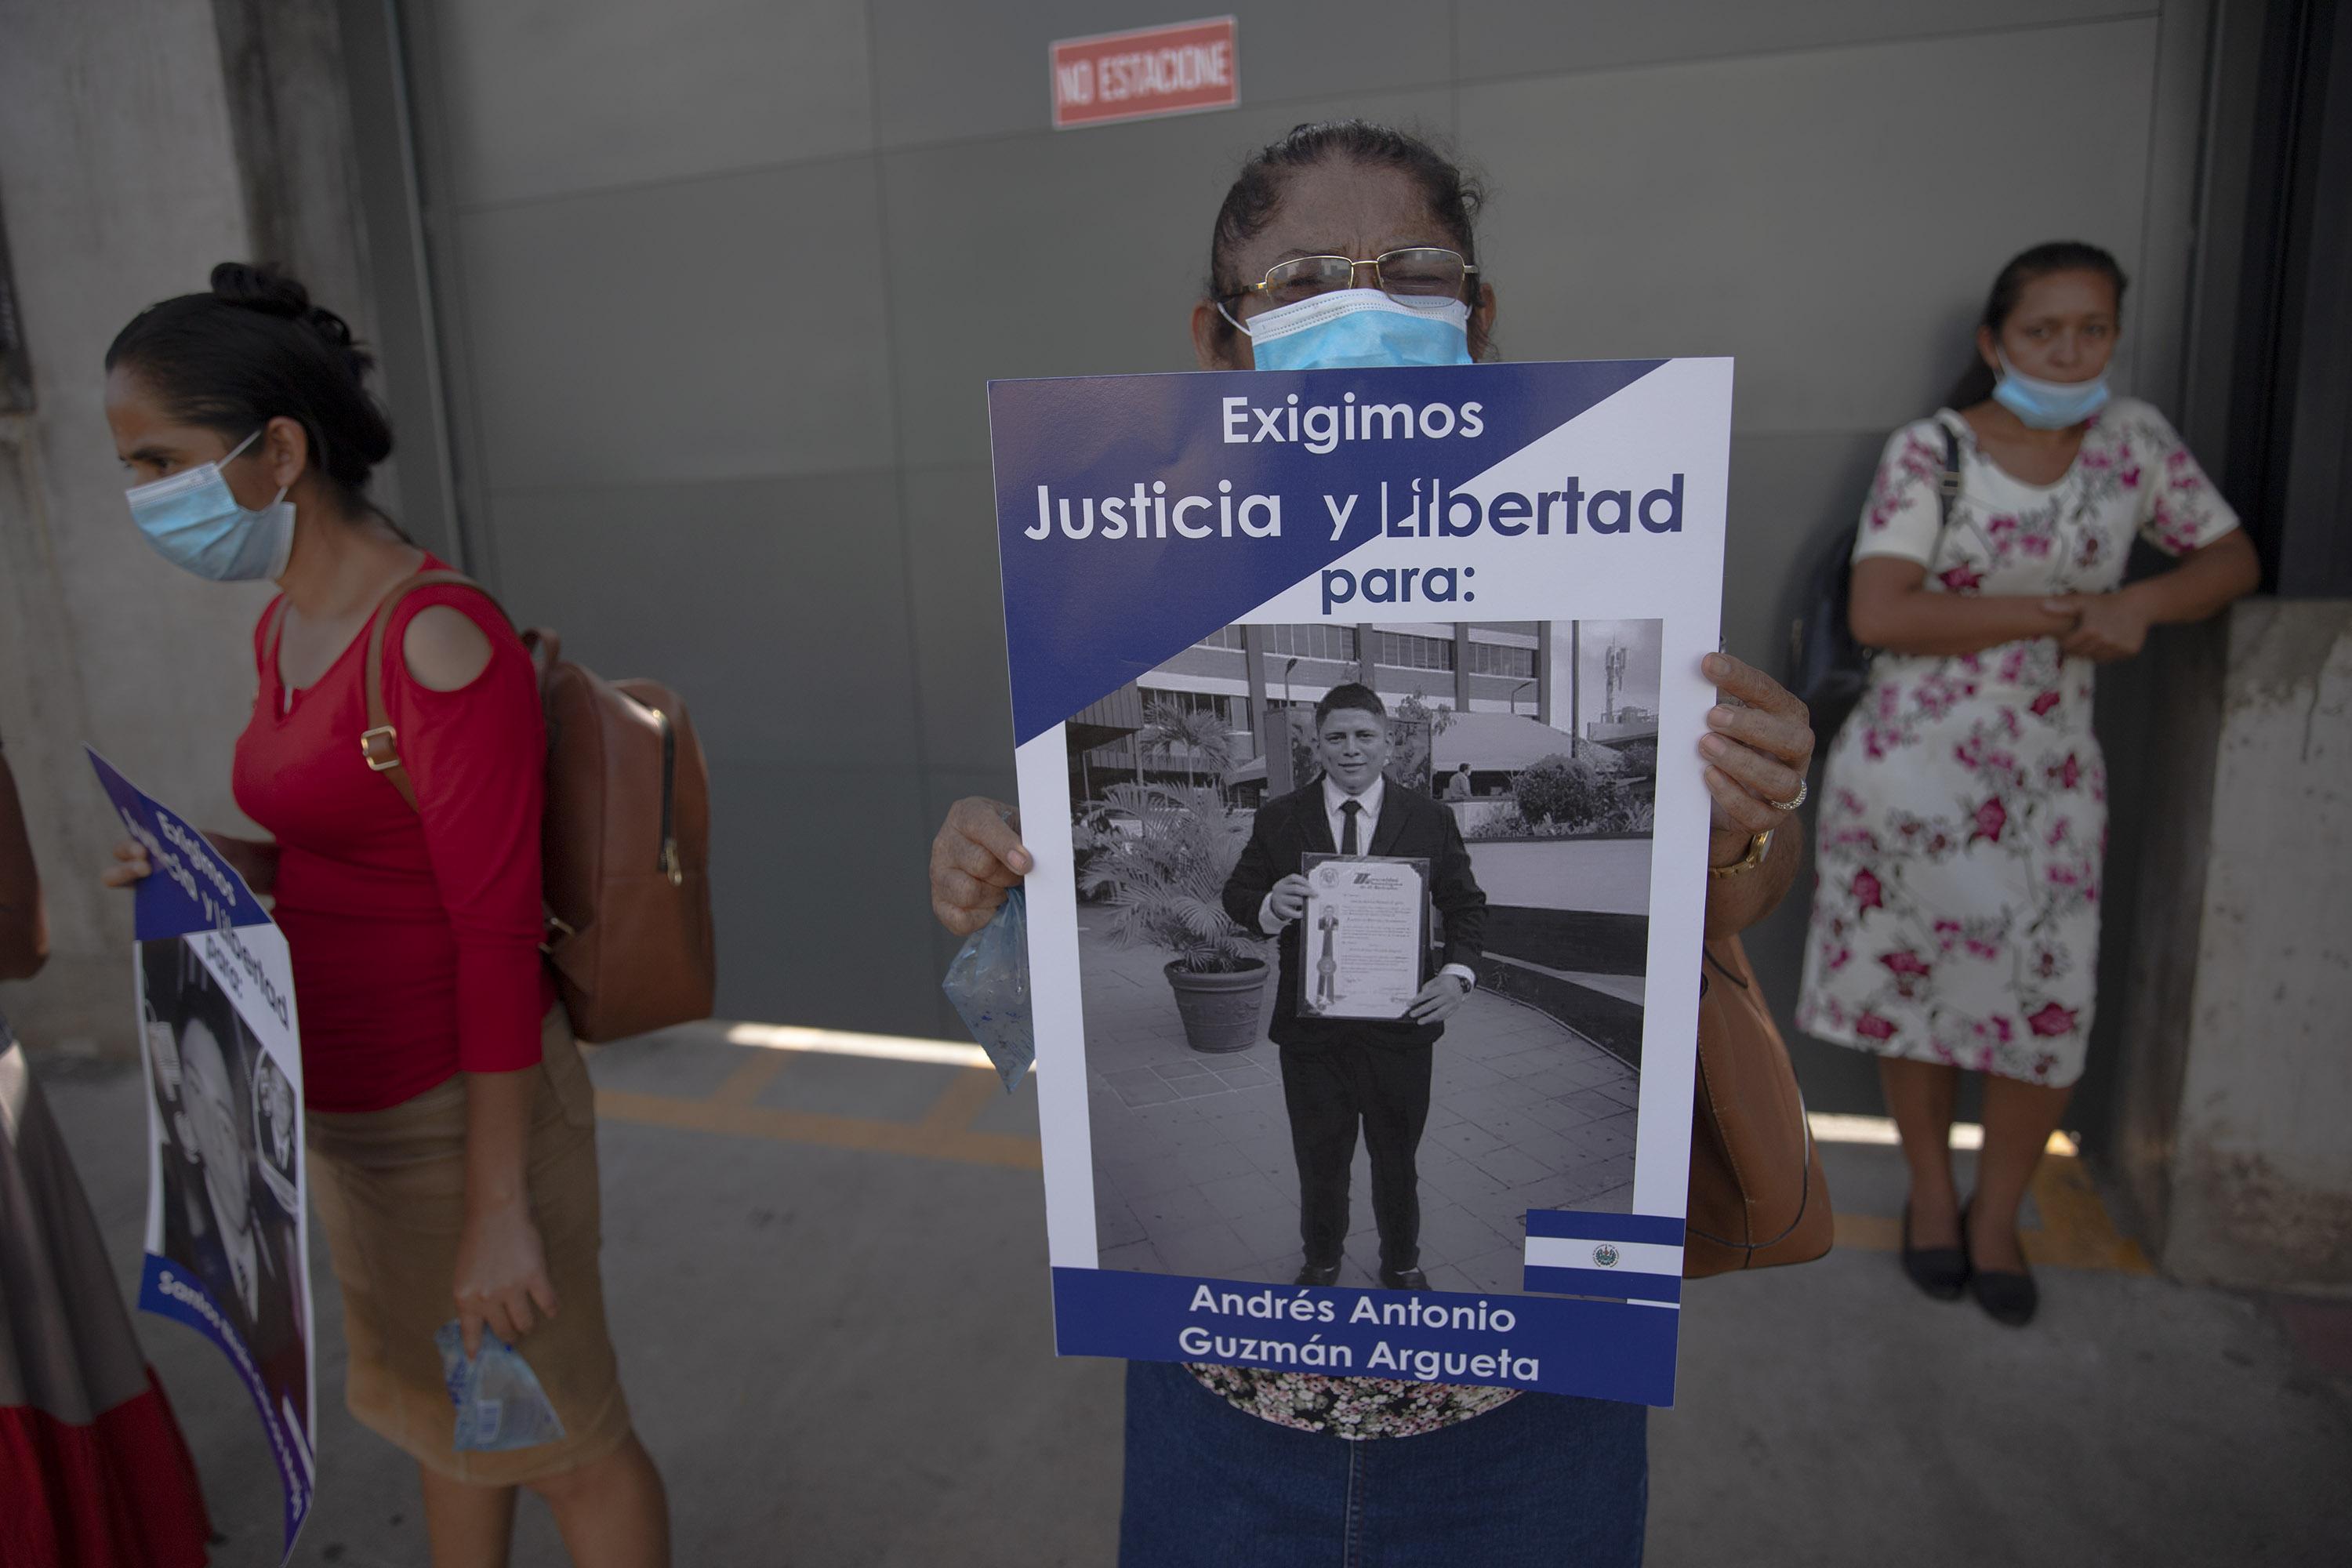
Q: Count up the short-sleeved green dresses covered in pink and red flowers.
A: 0